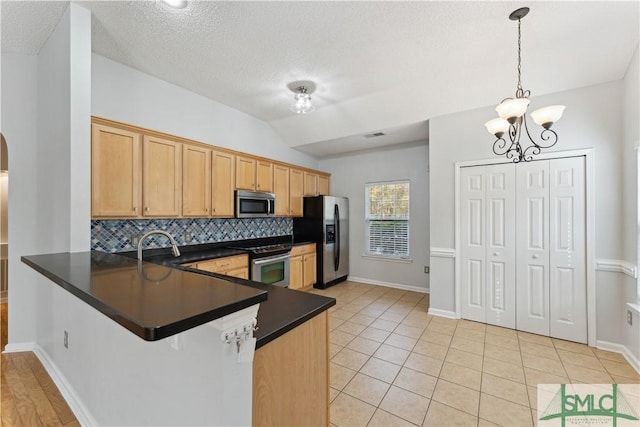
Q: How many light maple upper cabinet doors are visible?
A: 10